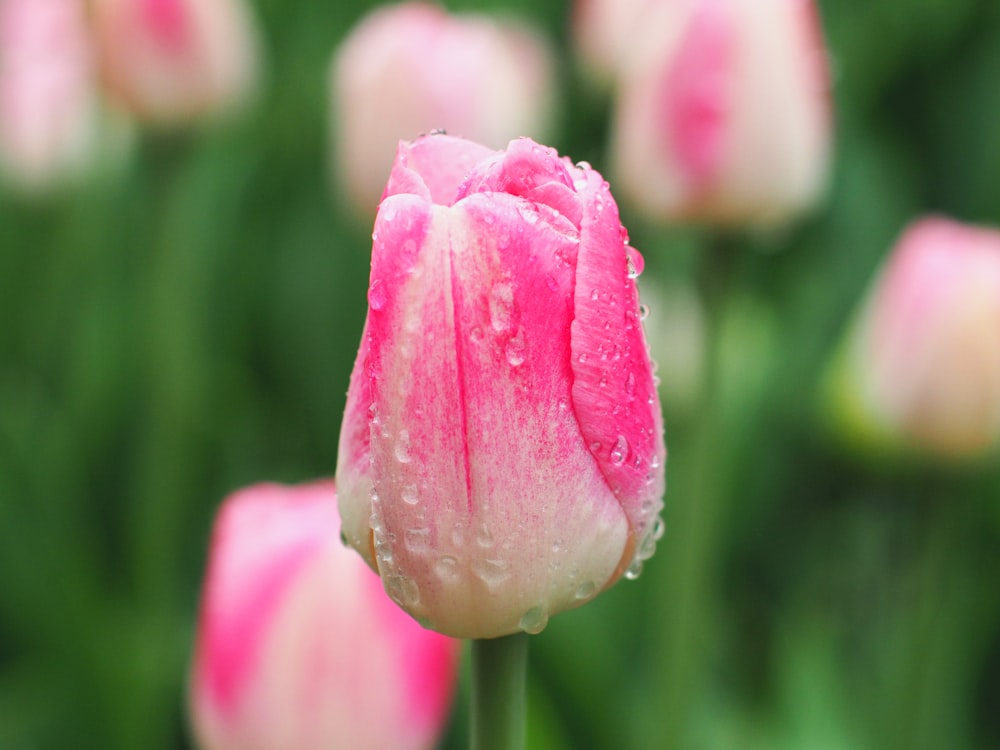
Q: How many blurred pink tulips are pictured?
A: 7